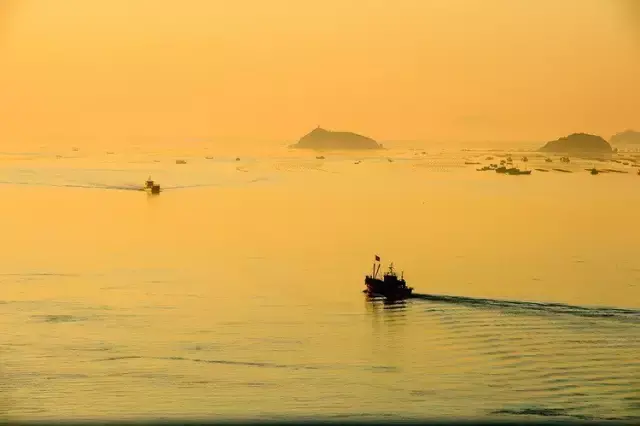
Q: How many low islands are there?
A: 3